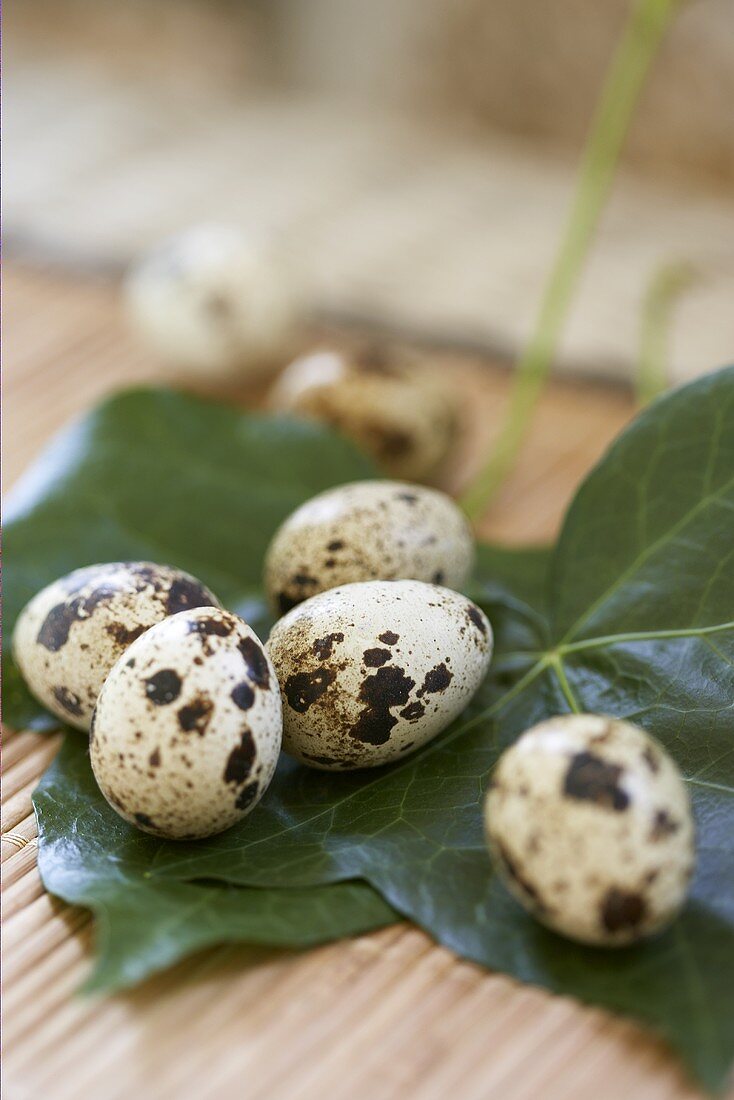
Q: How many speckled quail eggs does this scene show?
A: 7